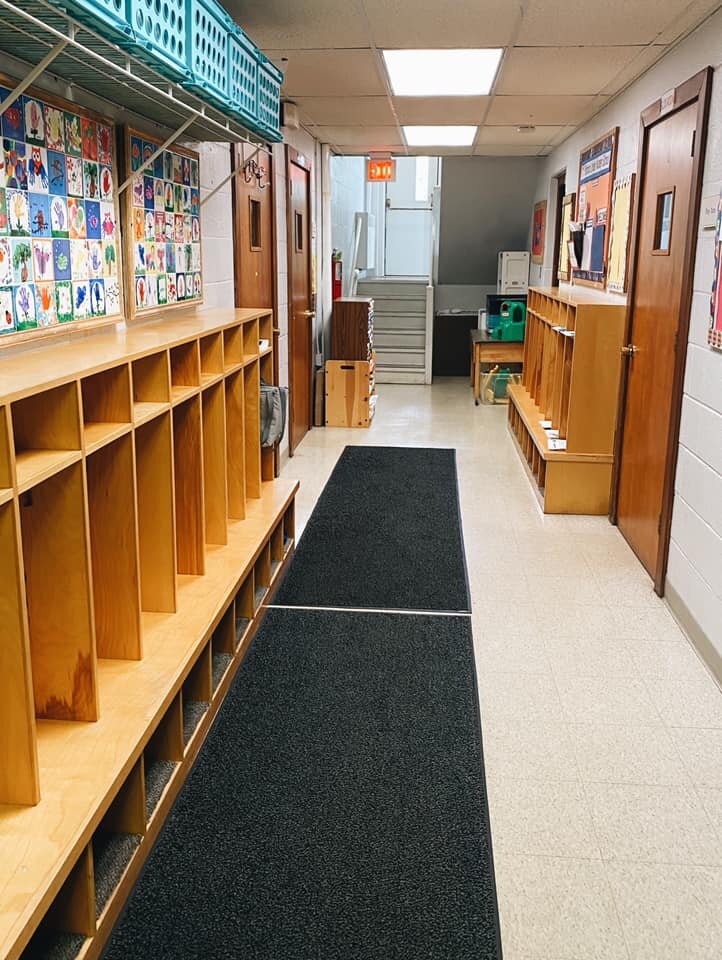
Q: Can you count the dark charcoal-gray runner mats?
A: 2